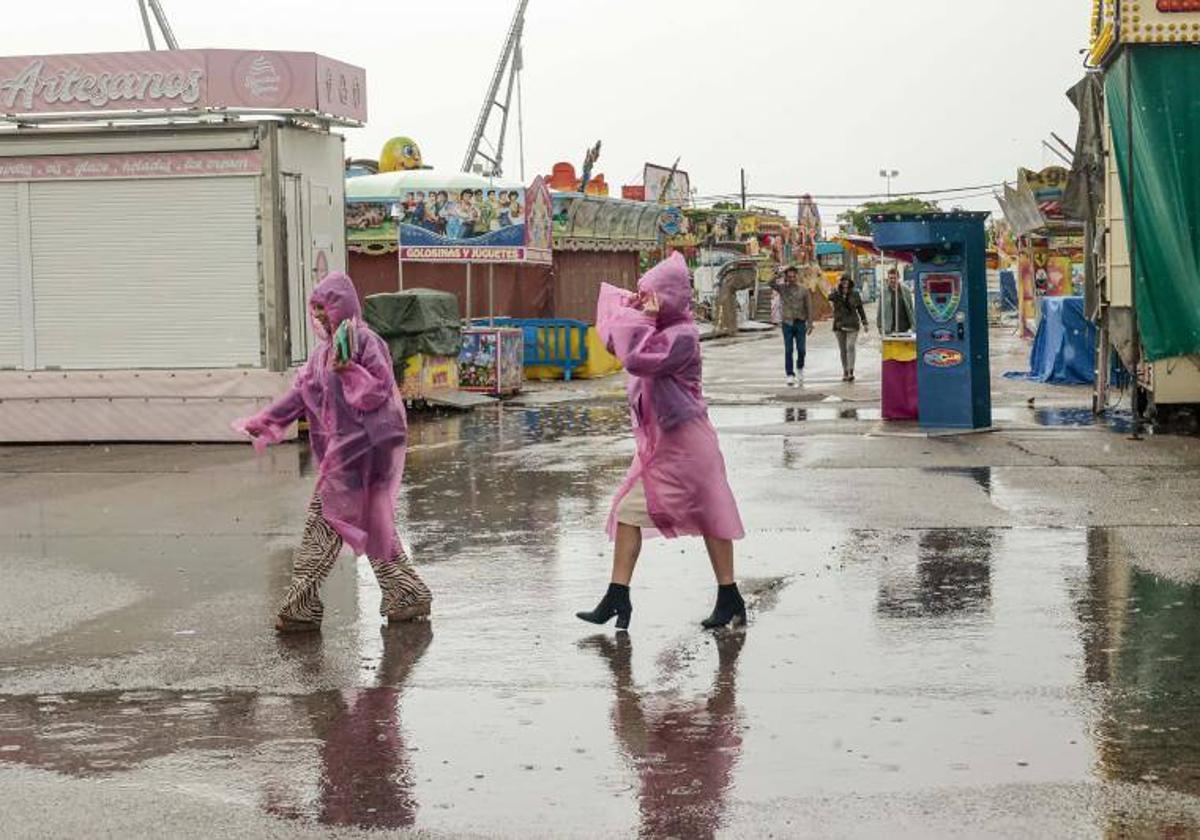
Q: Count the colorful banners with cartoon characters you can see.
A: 1